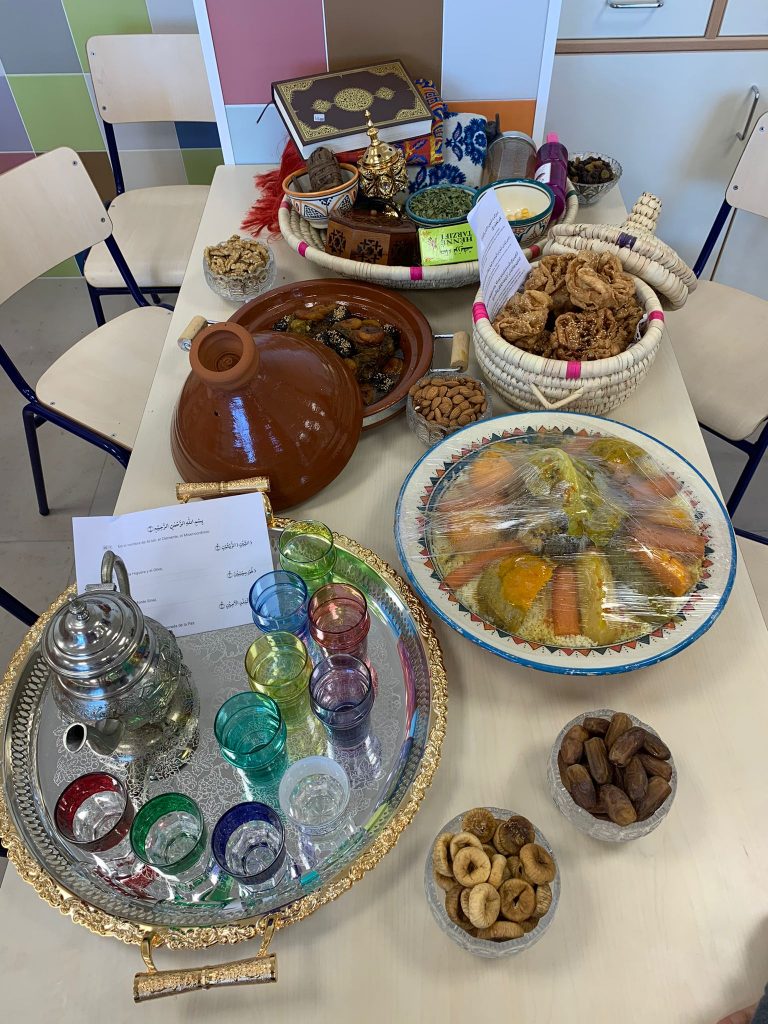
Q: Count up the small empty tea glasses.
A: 10